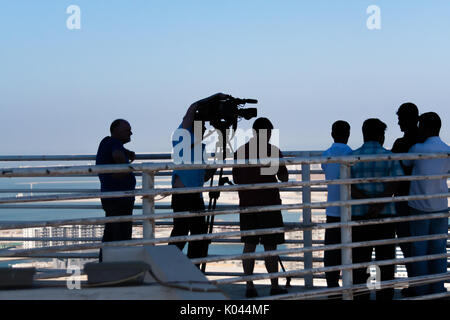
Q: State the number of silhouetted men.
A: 7